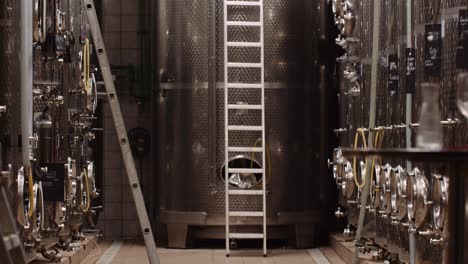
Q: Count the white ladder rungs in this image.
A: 12